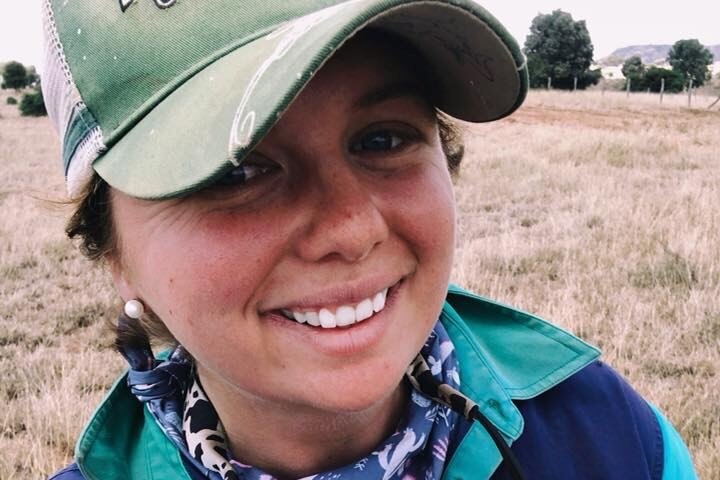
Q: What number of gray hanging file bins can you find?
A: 0